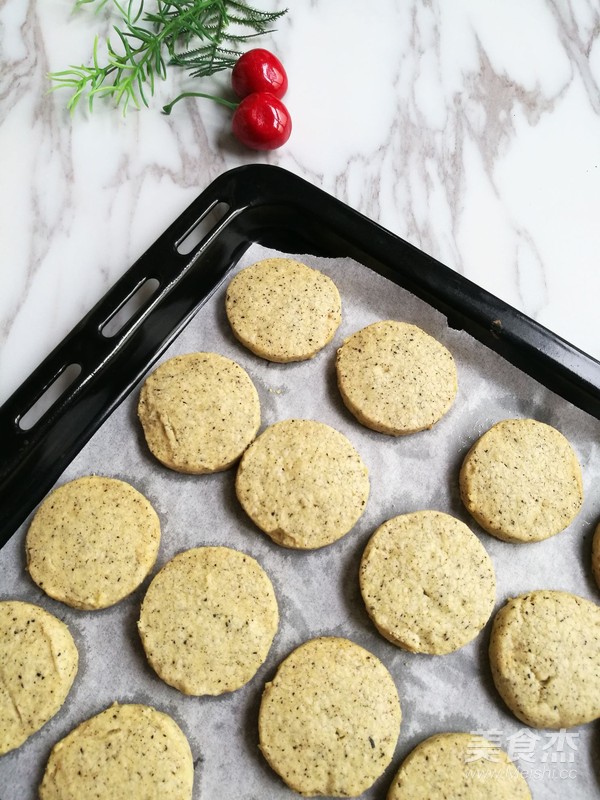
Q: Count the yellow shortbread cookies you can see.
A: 14